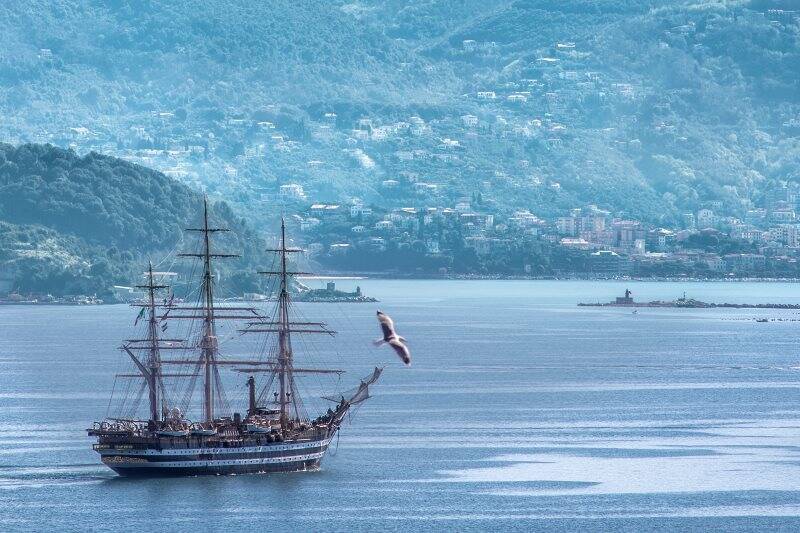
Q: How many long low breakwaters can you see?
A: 1